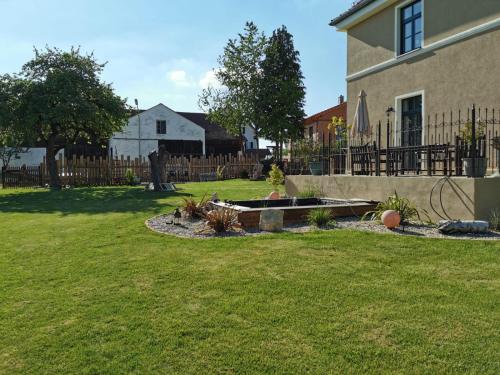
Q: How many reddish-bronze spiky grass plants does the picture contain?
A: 2